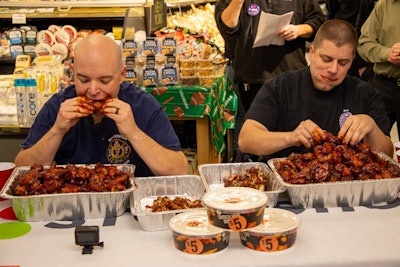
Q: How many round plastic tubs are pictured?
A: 3